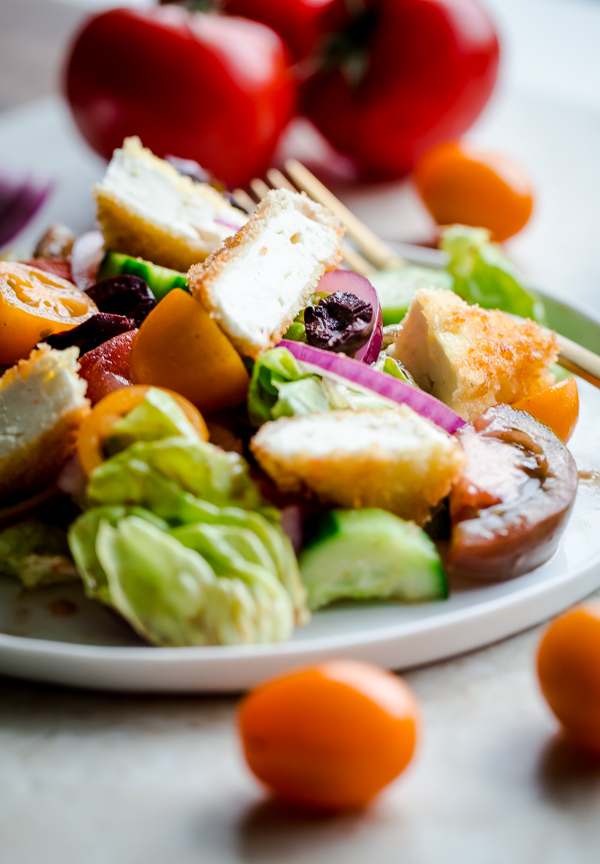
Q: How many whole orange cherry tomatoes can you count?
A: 3